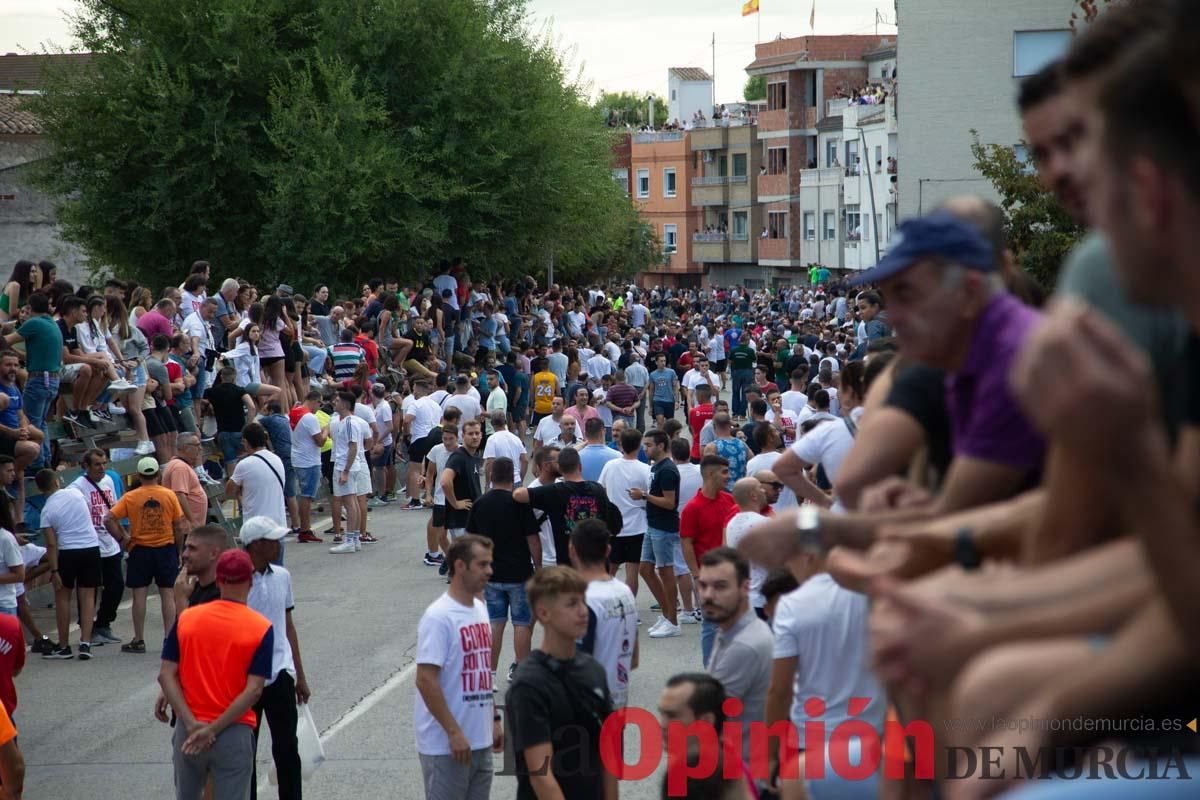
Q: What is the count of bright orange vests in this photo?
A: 1